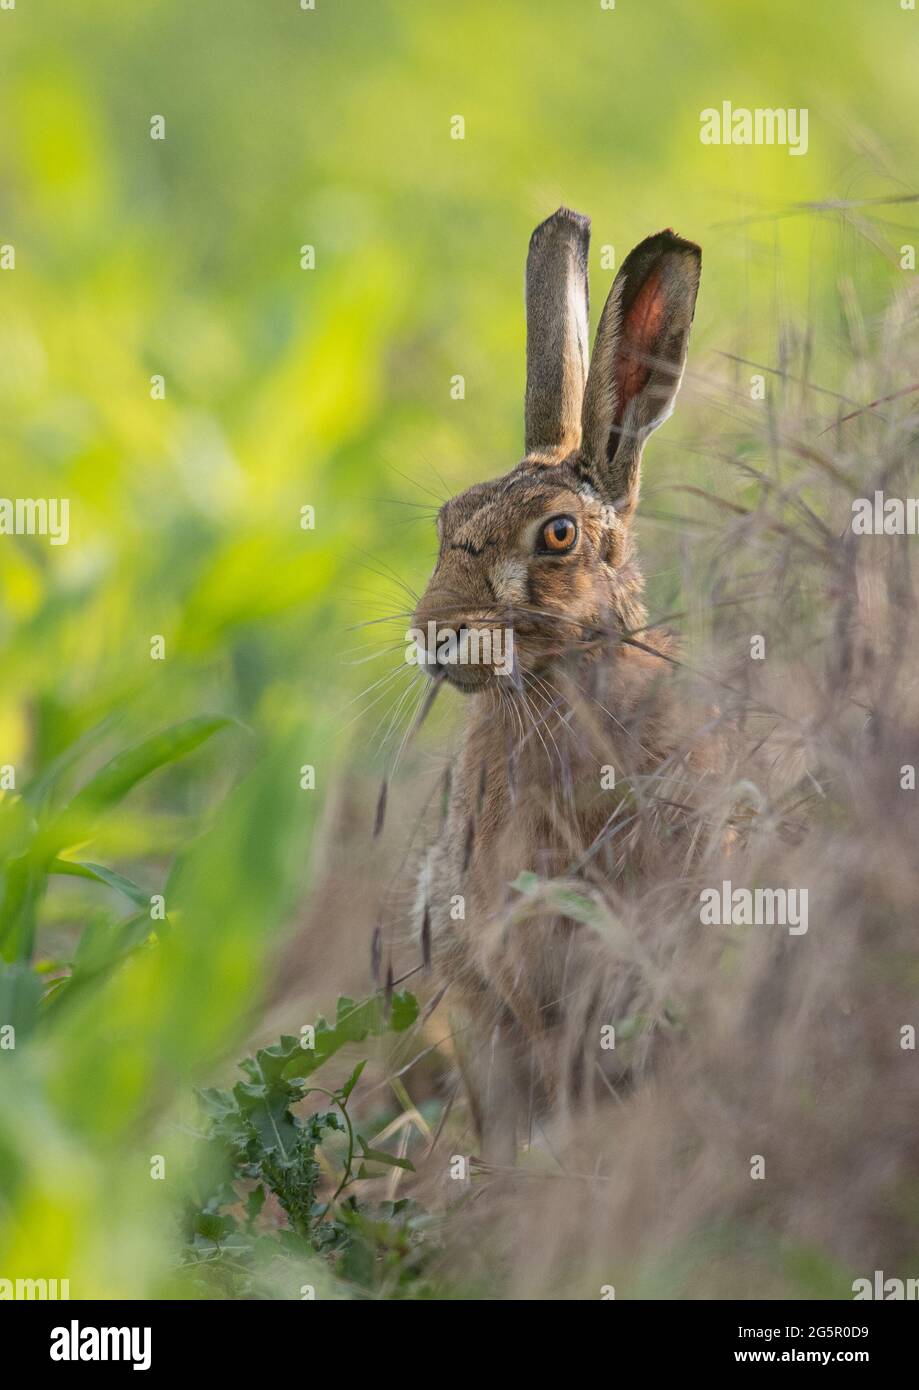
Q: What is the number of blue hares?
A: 0